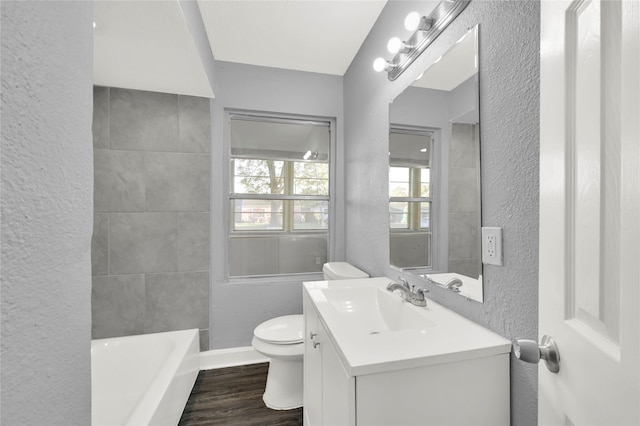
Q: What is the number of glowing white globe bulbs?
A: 3